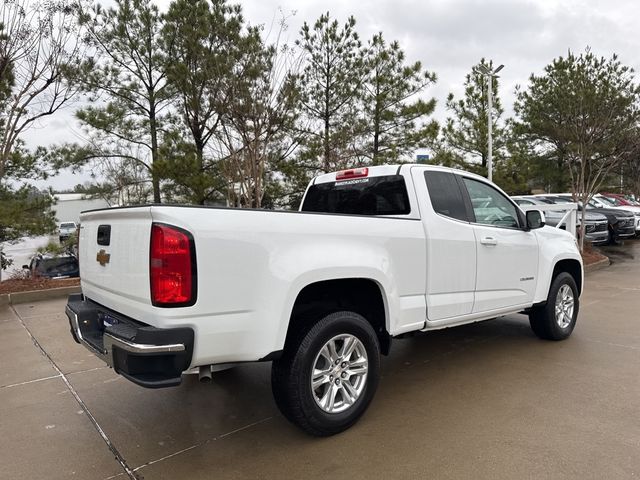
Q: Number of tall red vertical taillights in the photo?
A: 1